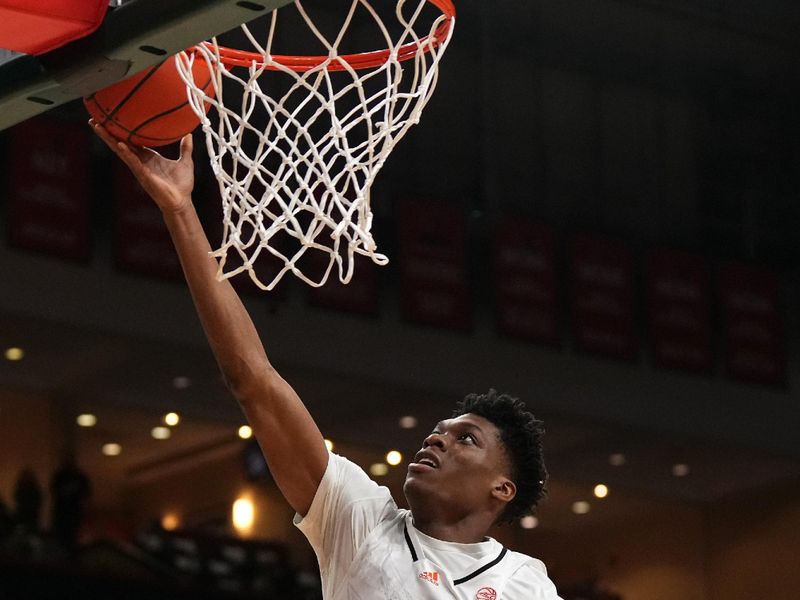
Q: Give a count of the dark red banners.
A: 9